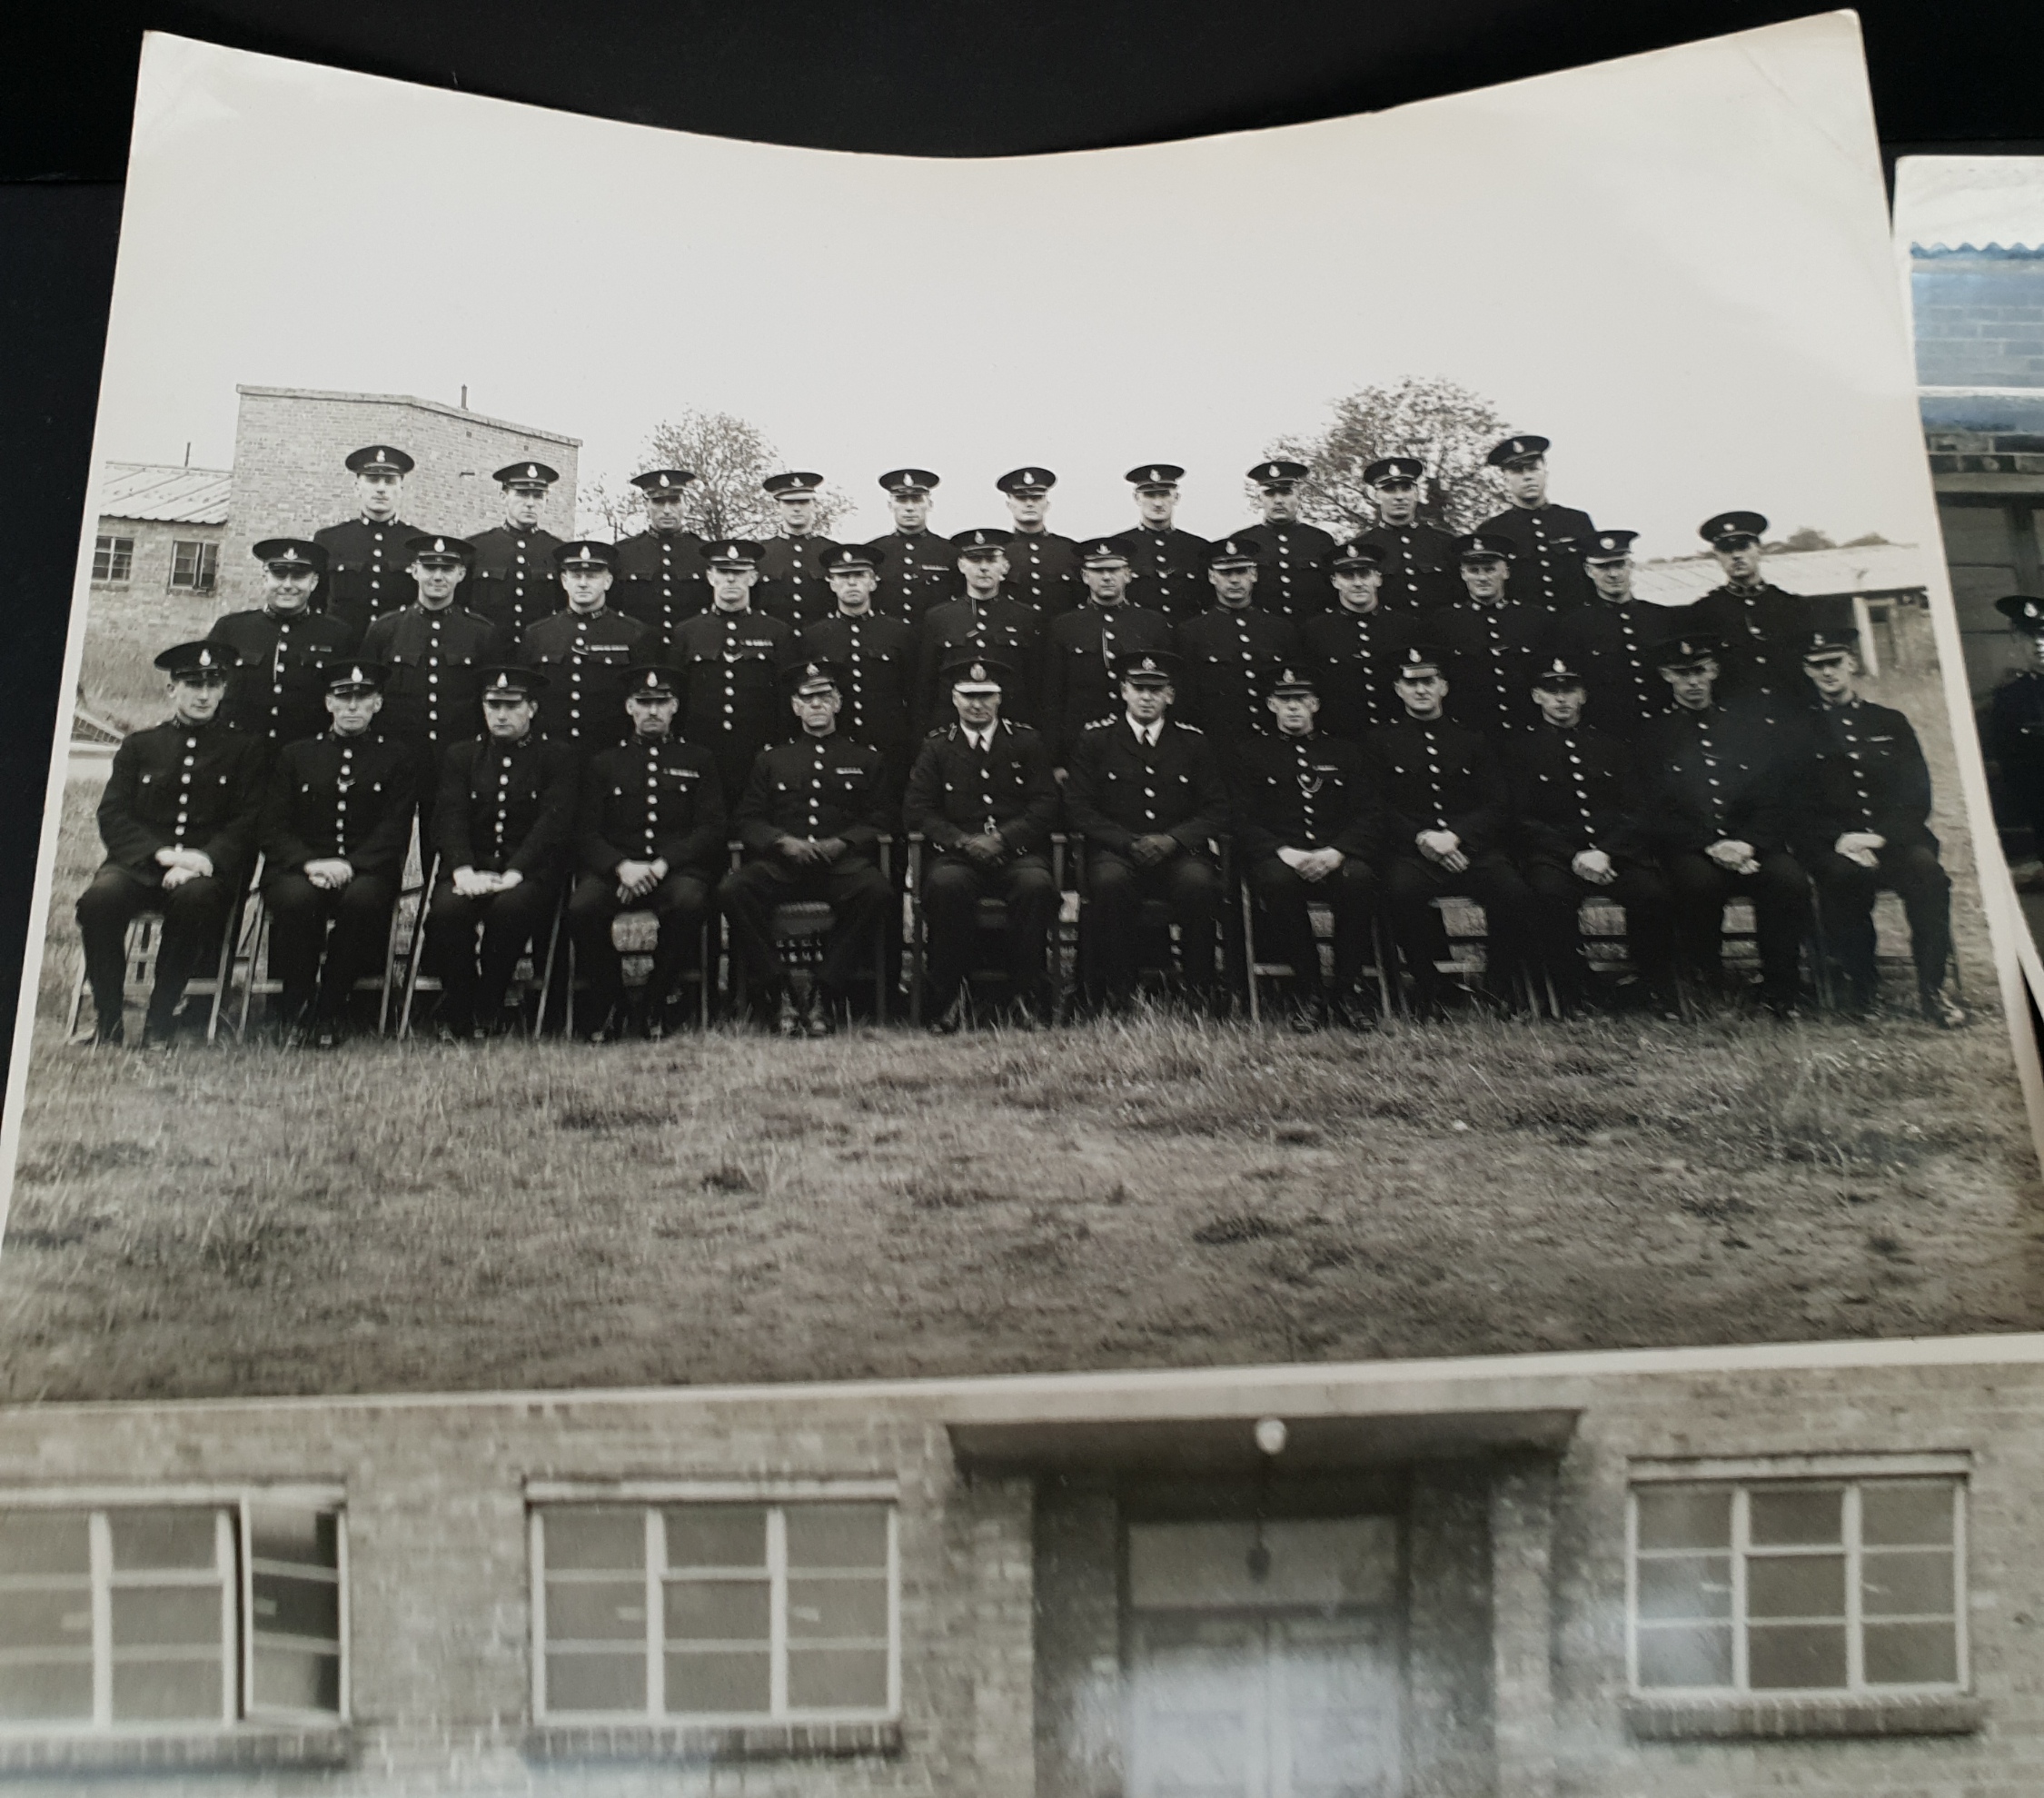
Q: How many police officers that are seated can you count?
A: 12